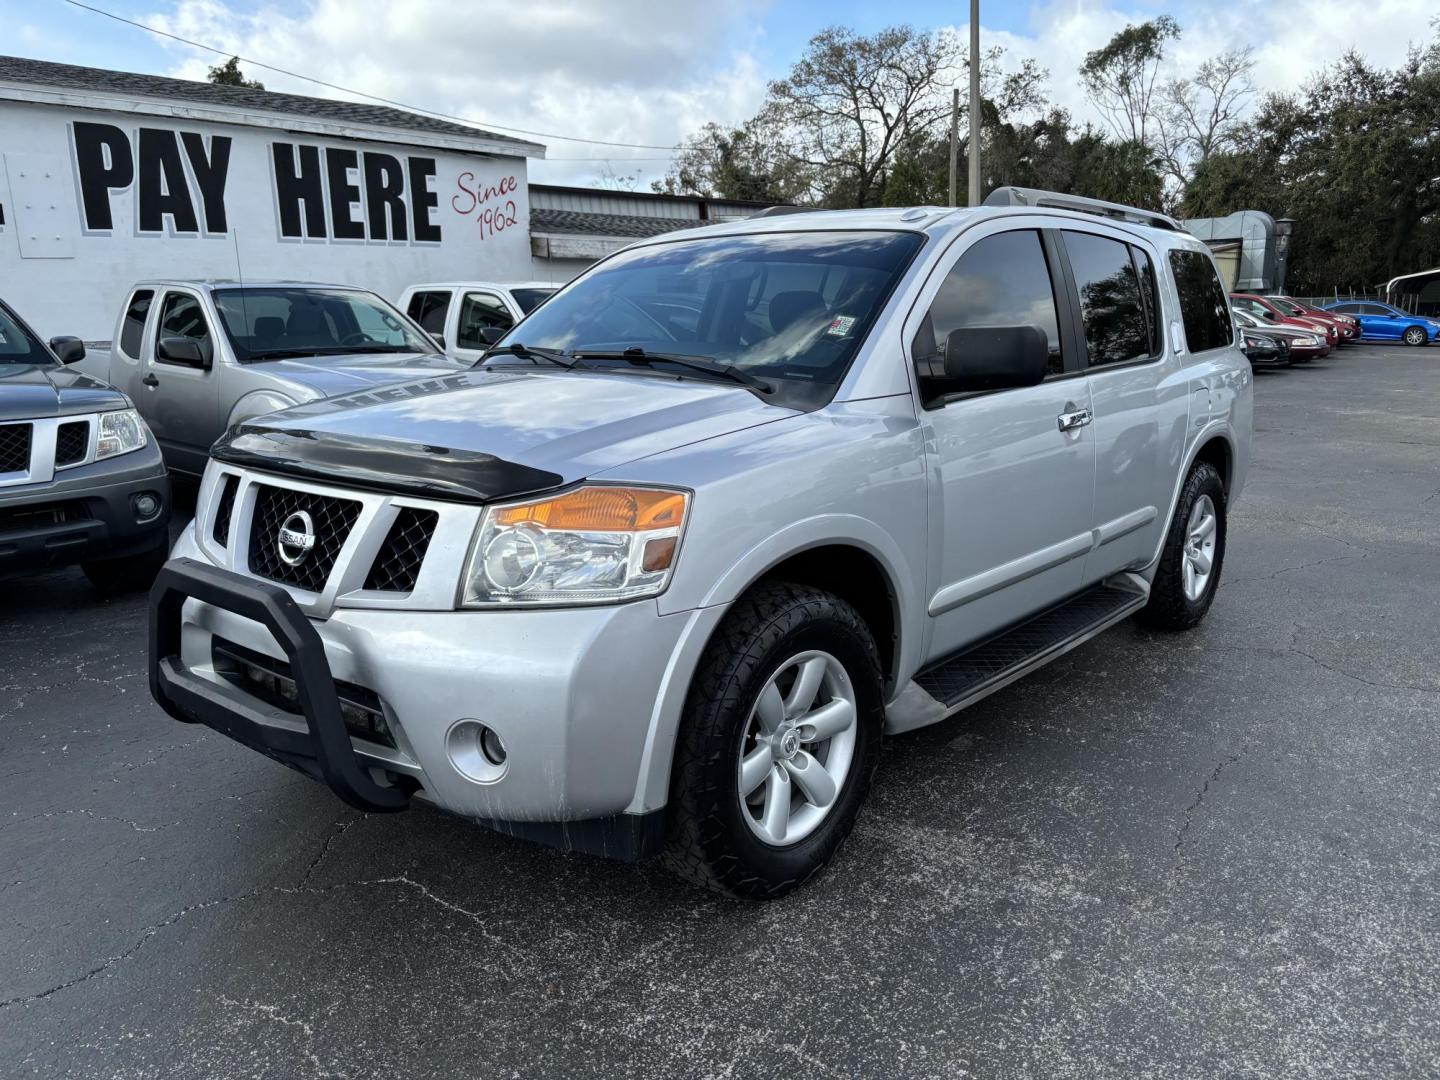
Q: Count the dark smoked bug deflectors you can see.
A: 1